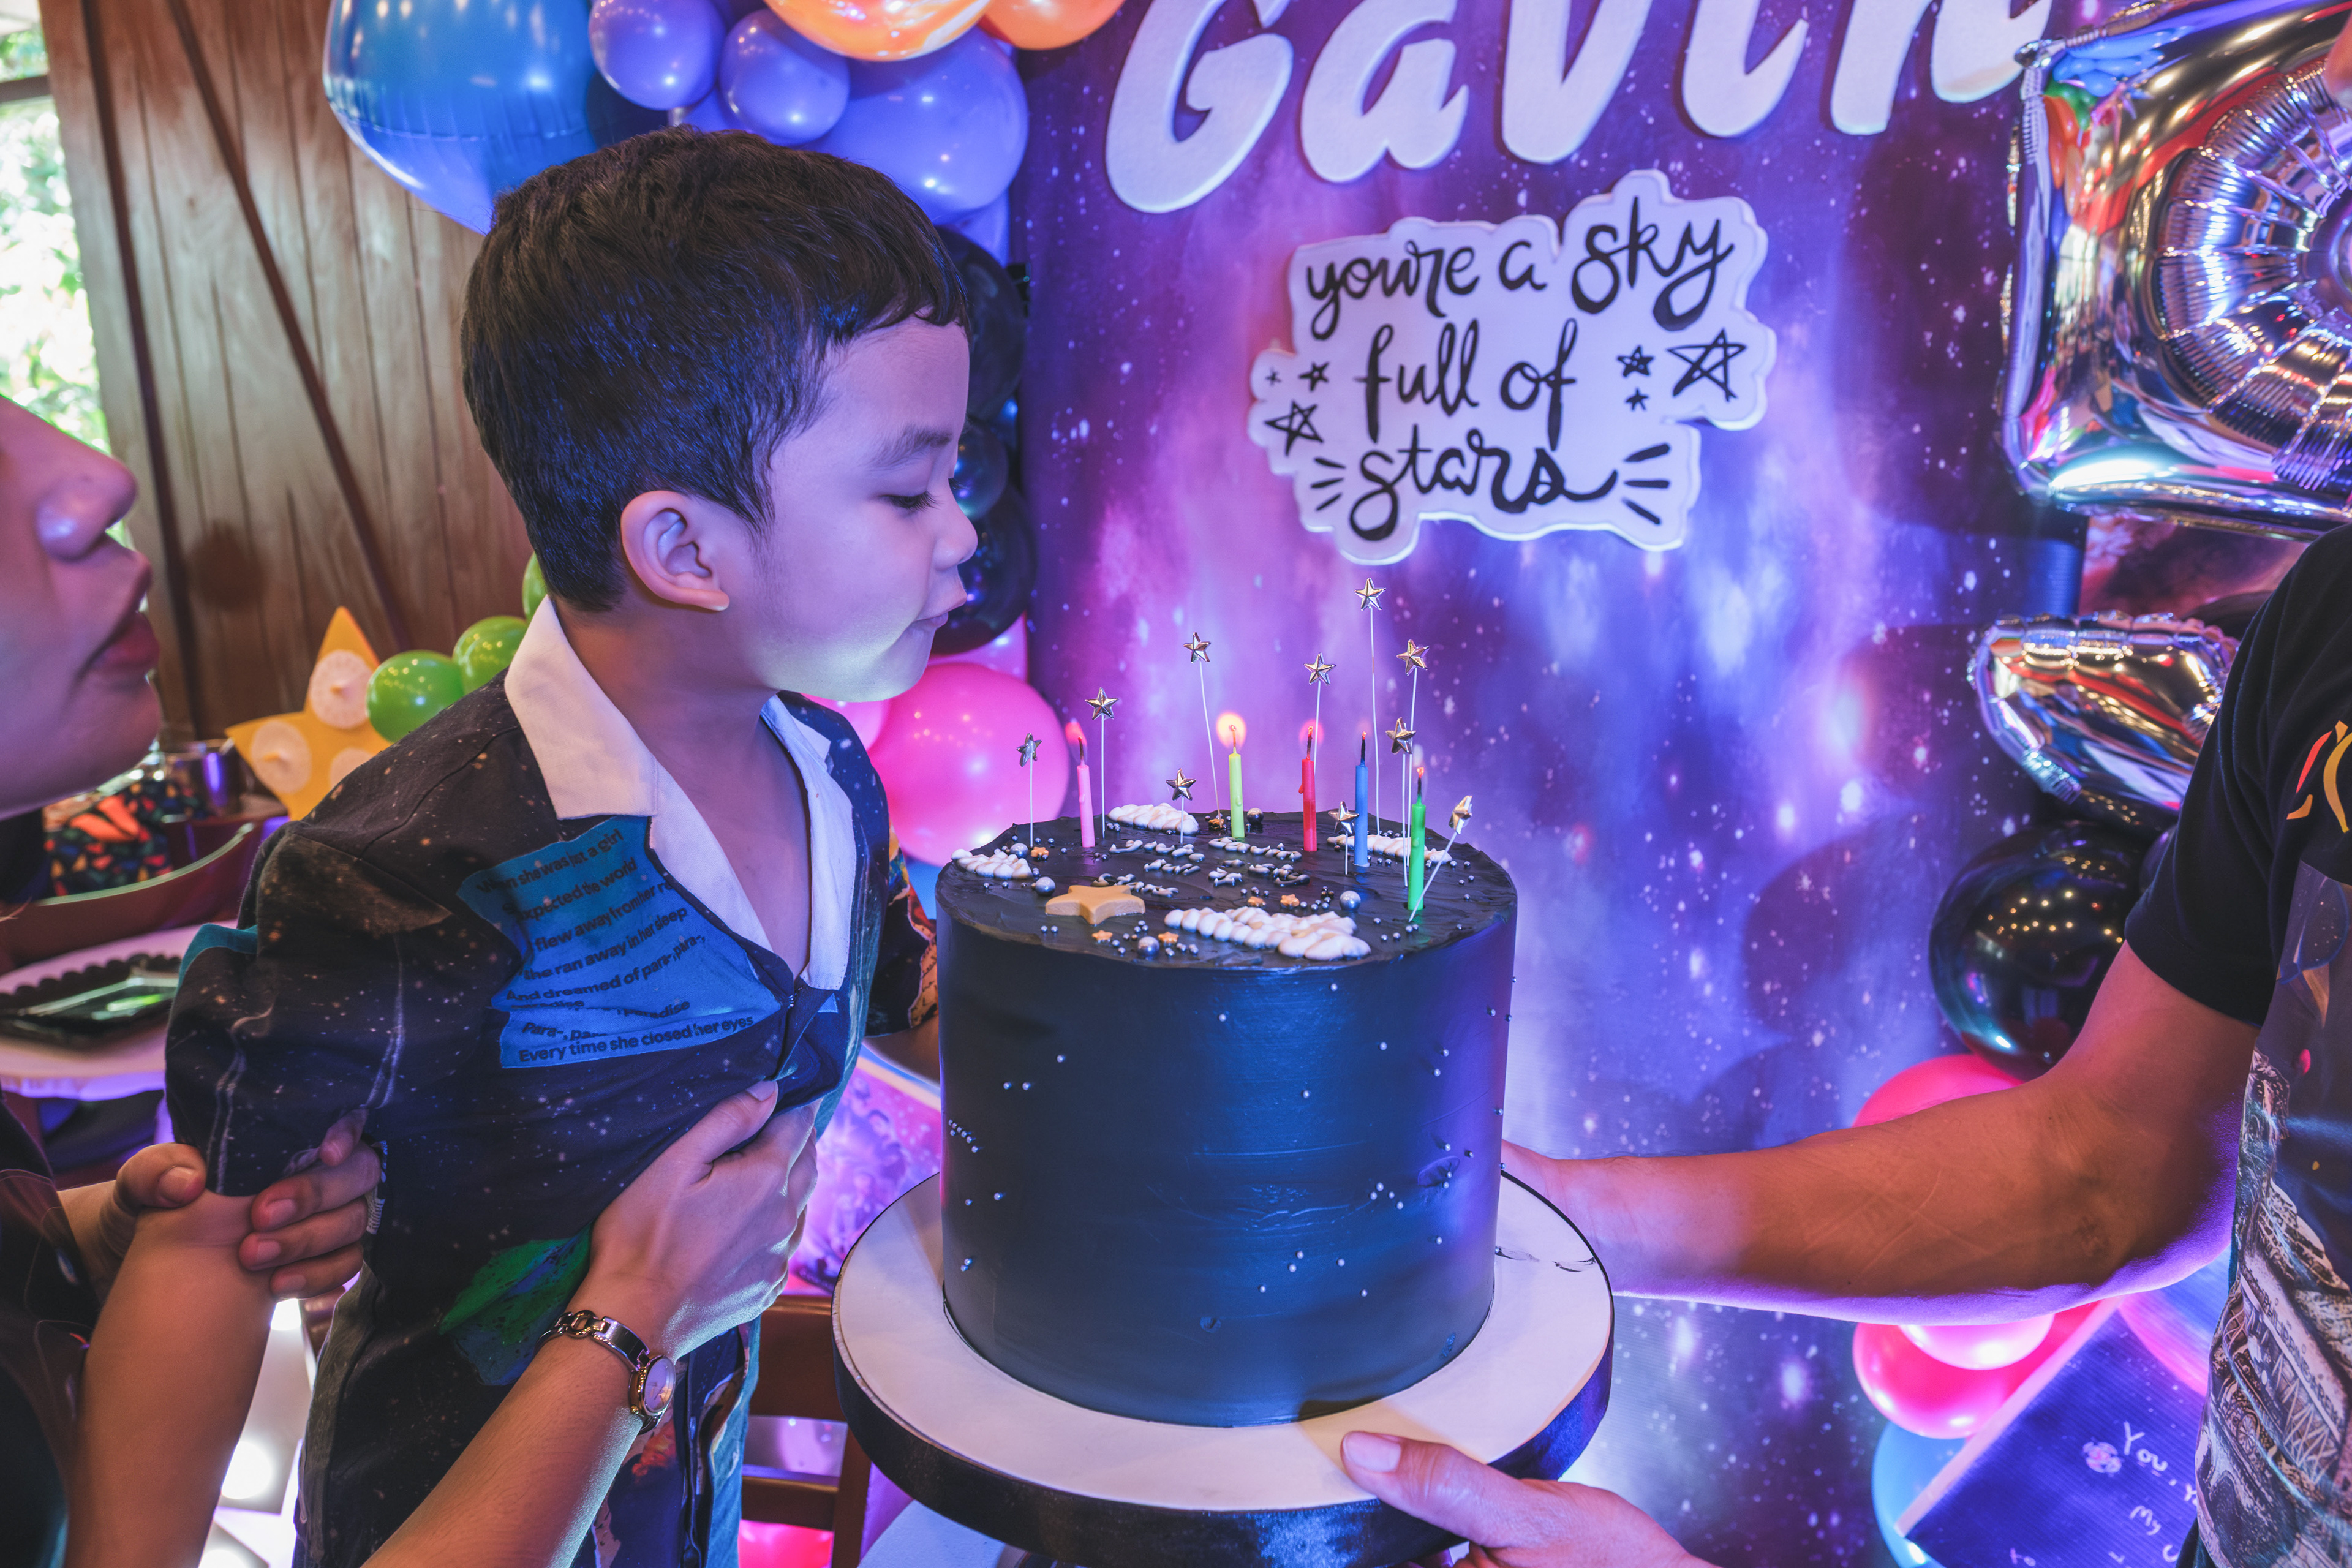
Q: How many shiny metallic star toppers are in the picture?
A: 10